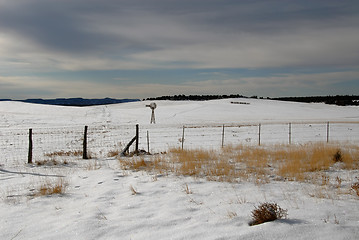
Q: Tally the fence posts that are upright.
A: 9